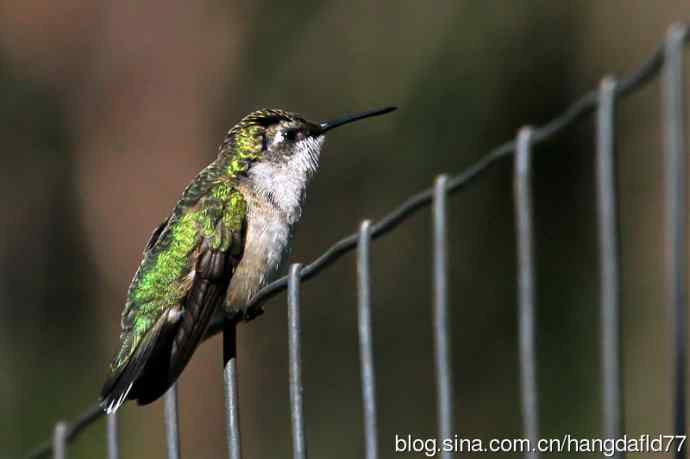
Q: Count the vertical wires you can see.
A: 10